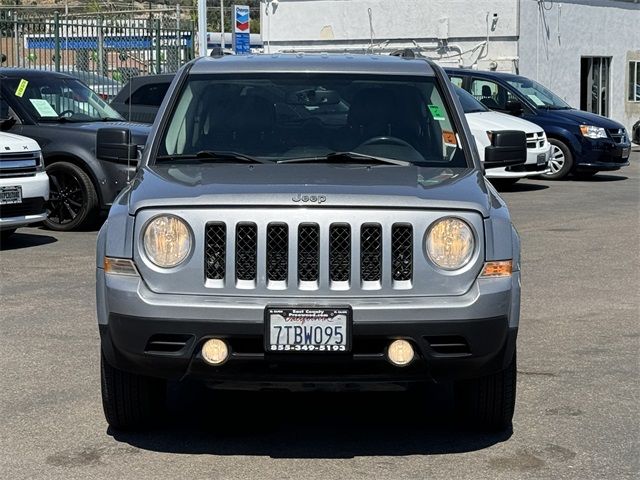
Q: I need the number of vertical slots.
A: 7